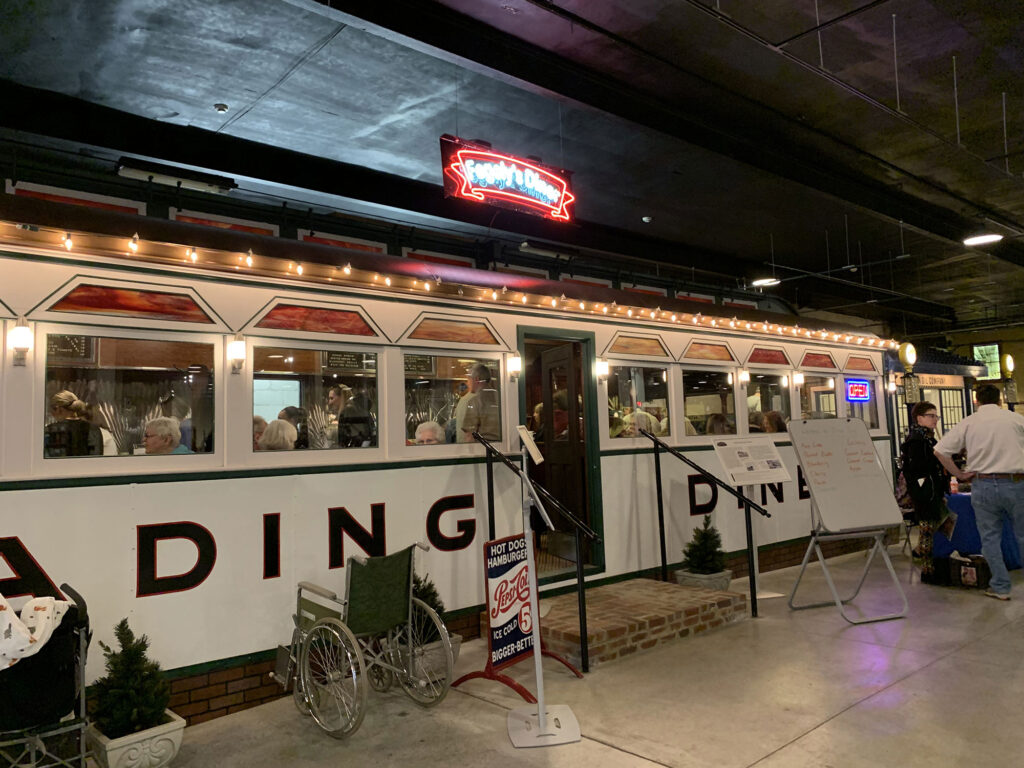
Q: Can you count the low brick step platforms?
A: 1